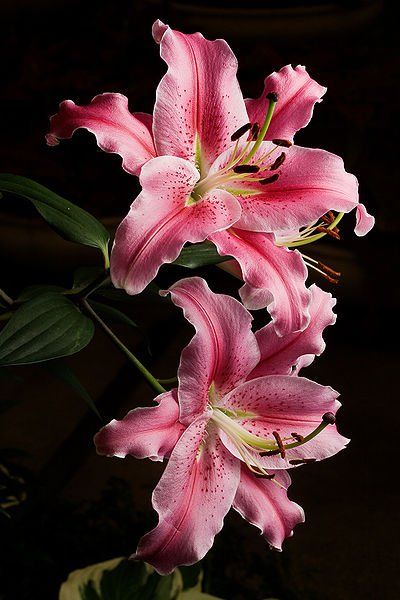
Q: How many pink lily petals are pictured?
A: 12